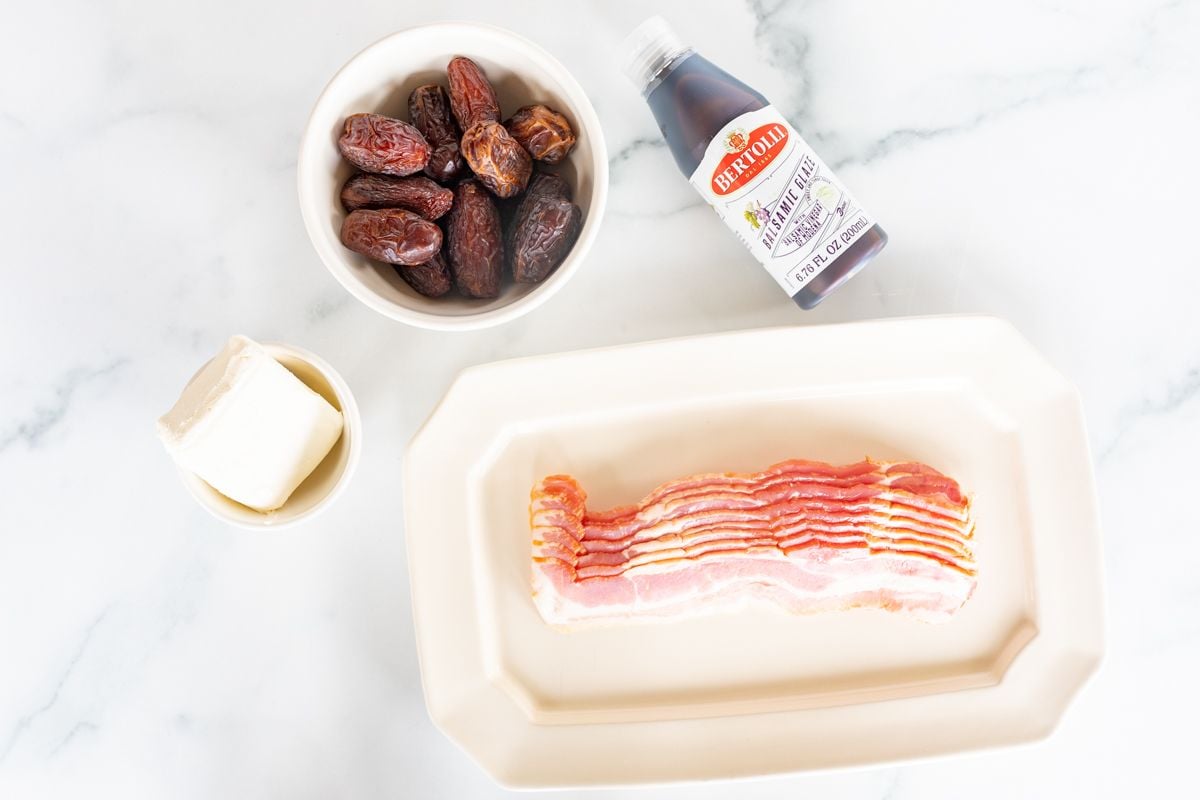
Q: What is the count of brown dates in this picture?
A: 11